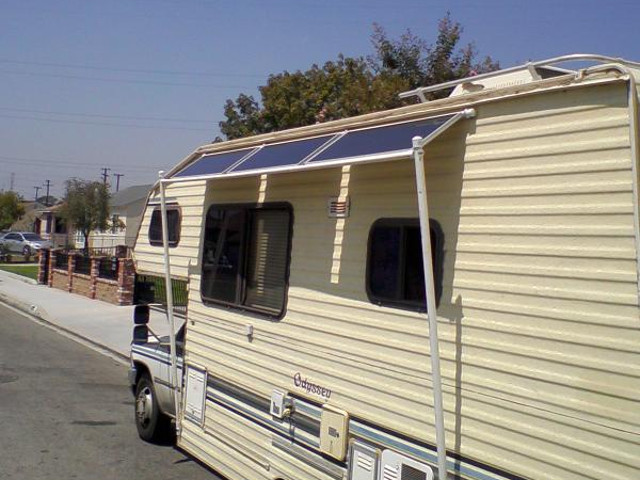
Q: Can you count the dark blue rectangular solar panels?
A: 3